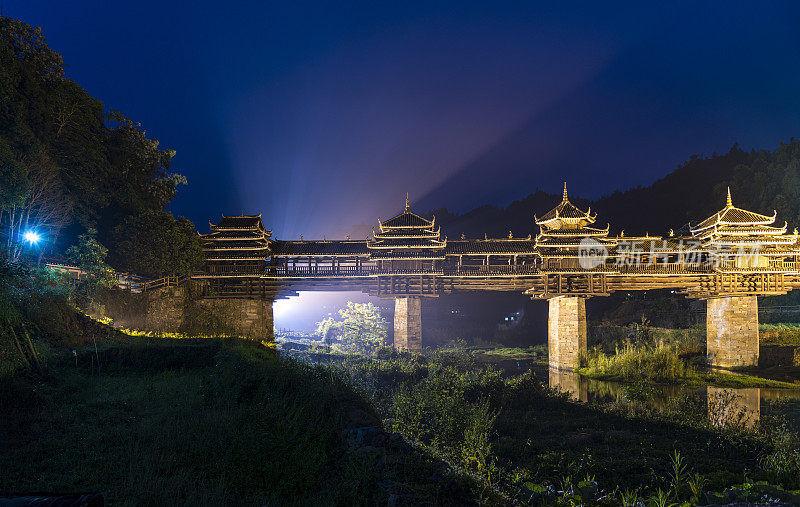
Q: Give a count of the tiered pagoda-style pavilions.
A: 4